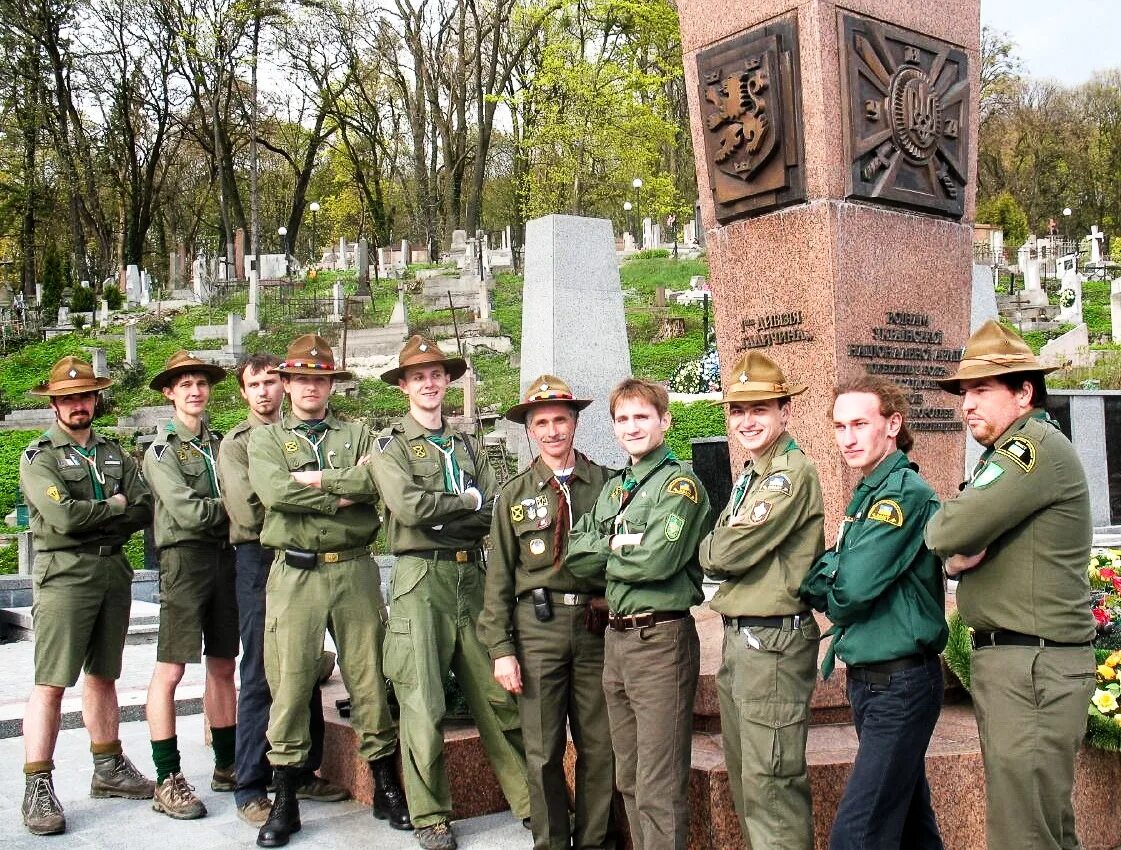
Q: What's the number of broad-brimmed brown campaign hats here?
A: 7